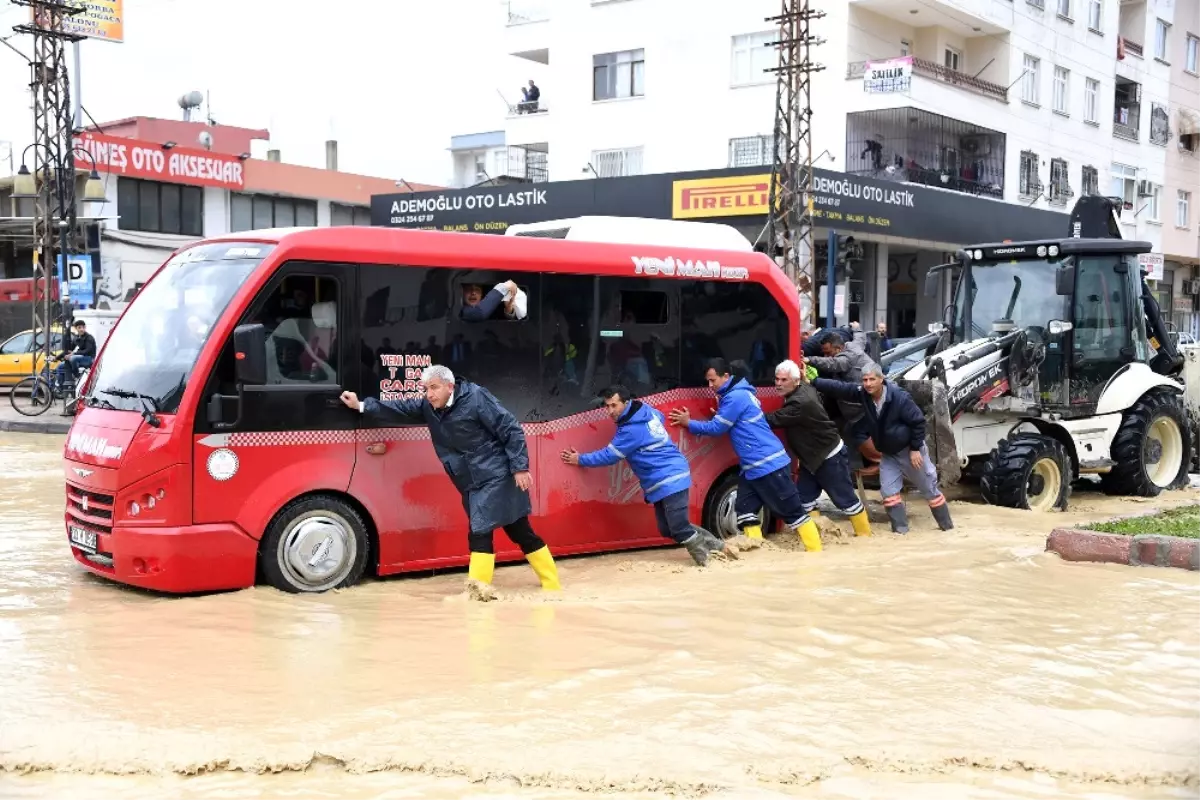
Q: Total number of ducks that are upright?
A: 0